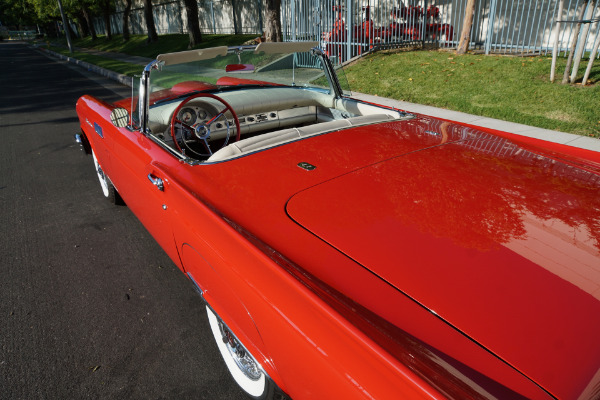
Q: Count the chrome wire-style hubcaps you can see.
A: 2